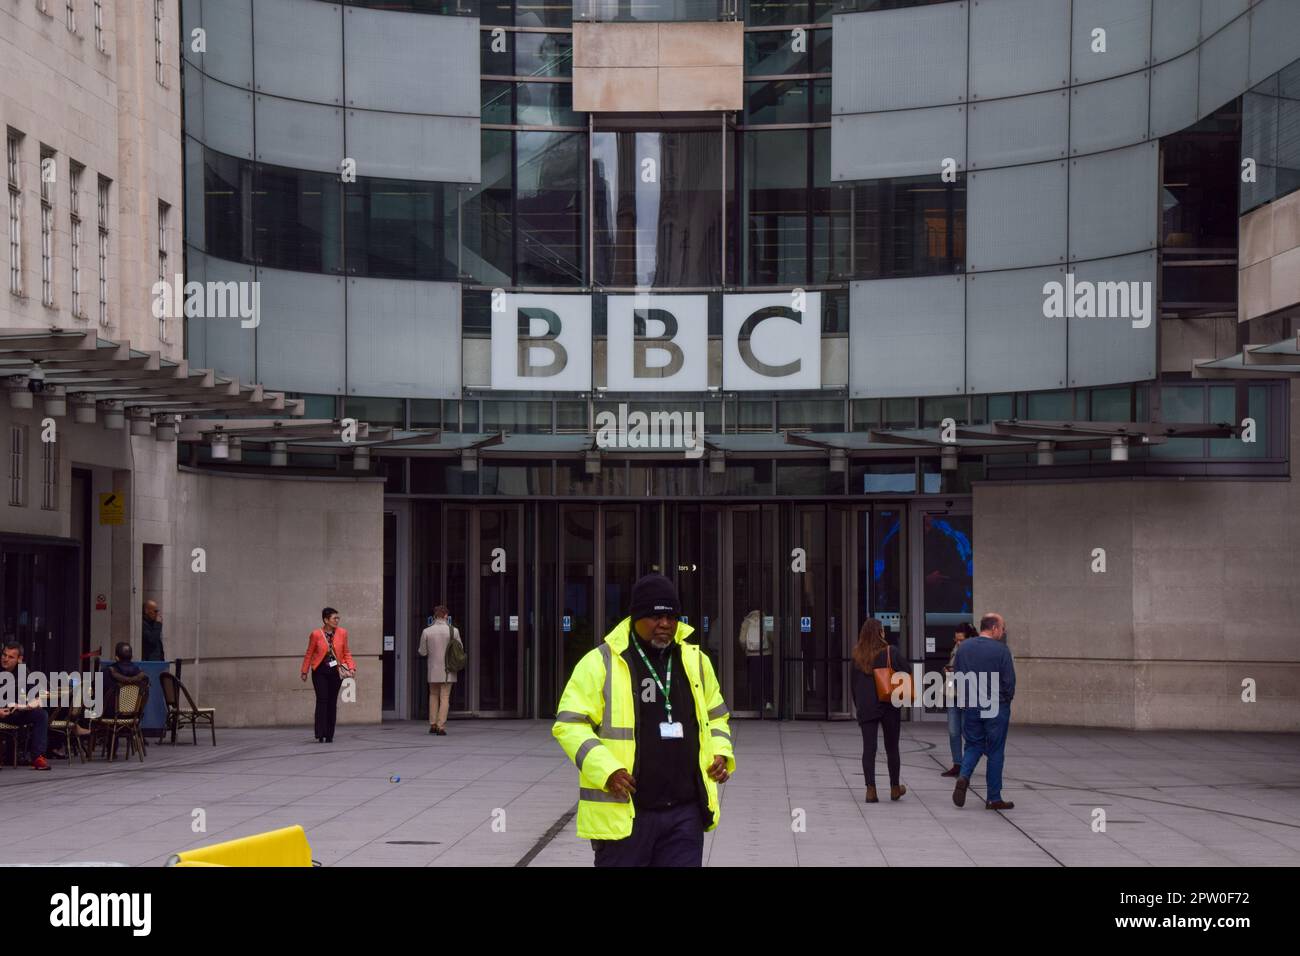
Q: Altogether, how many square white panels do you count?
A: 3